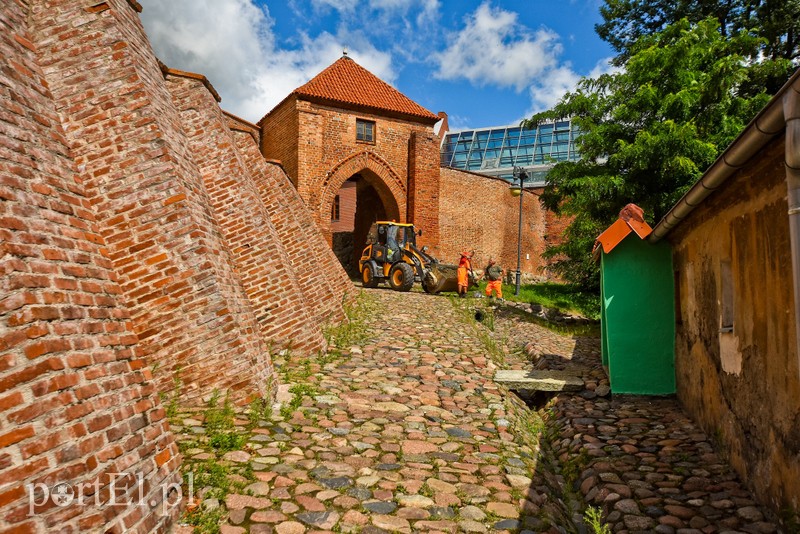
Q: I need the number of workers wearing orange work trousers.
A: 2